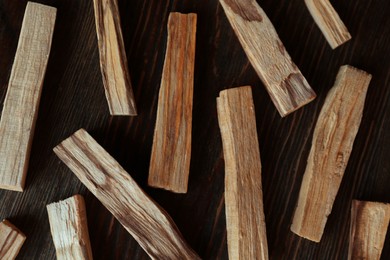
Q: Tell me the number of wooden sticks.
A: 11